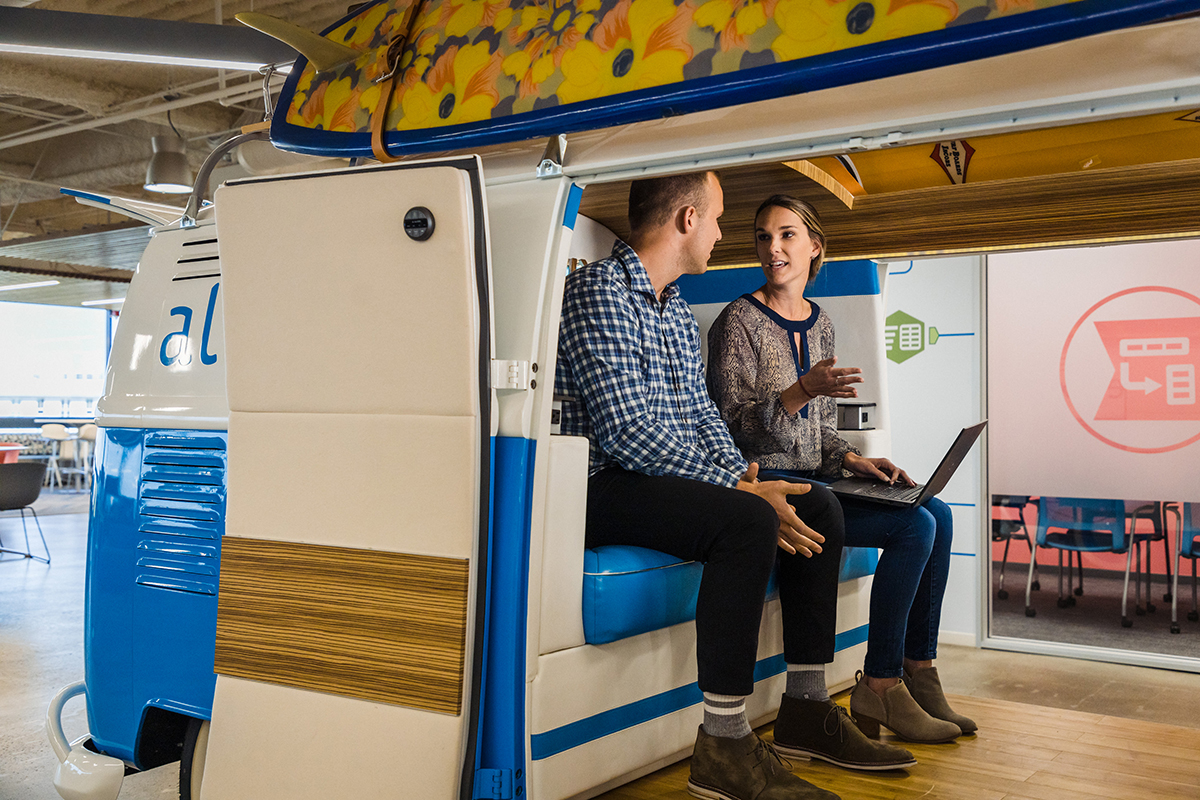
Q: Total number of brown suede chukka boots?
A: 2